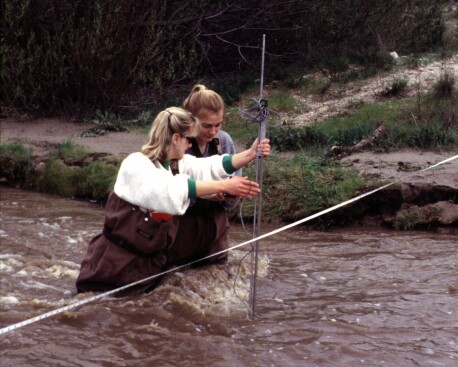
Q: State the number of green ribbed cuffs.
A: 2